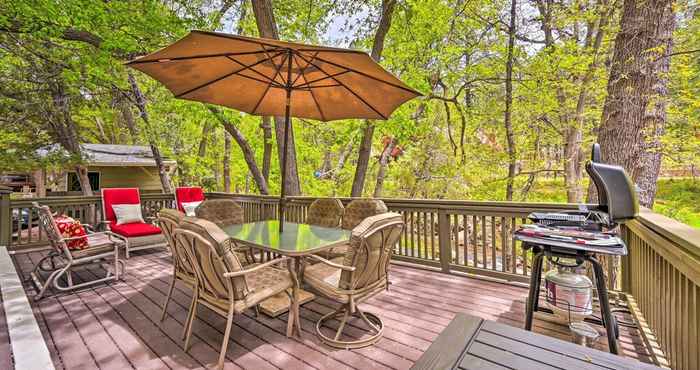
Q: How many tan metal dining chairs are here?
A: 6